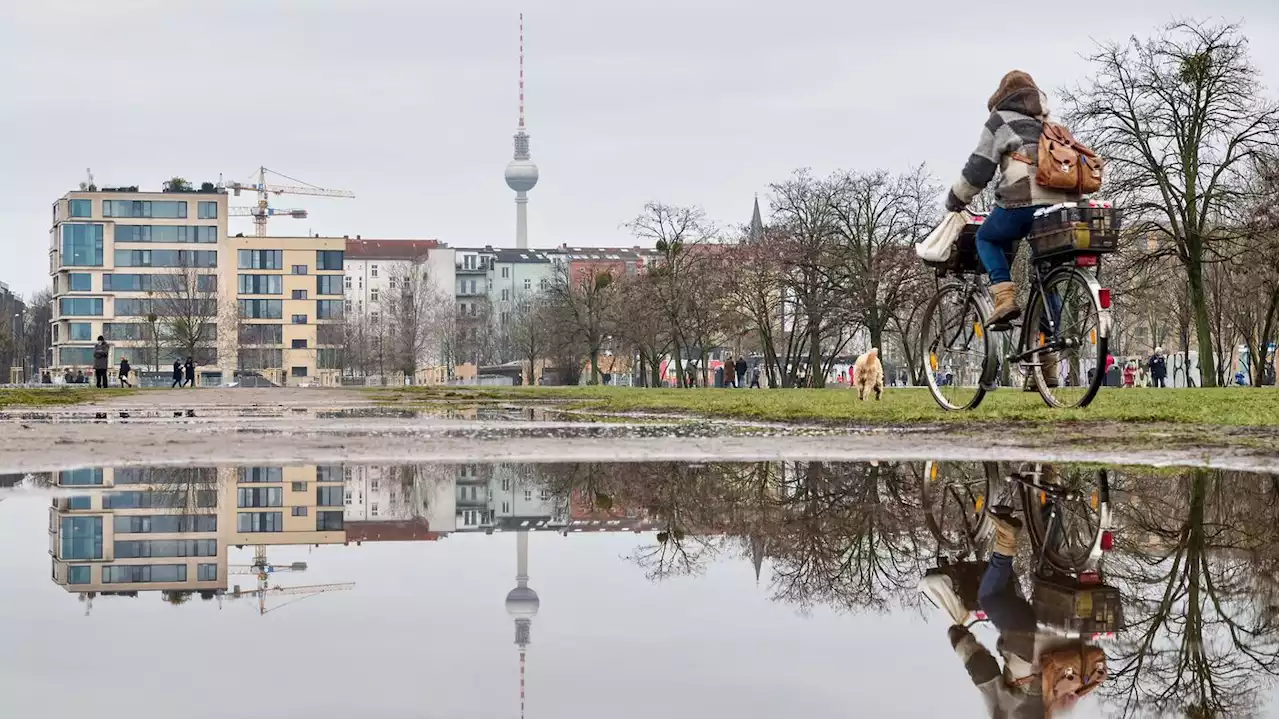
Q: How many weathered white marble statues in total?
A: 0